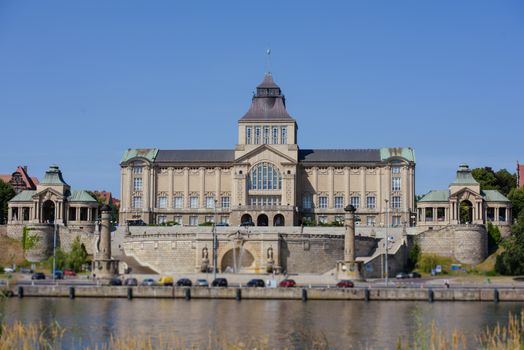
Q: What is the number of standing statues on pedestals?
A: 2